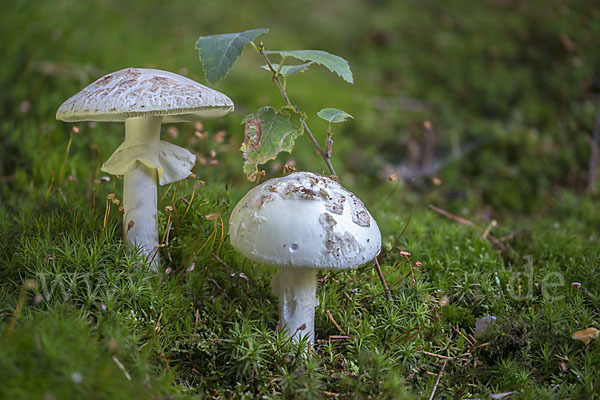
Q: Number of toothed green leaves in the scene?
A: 5